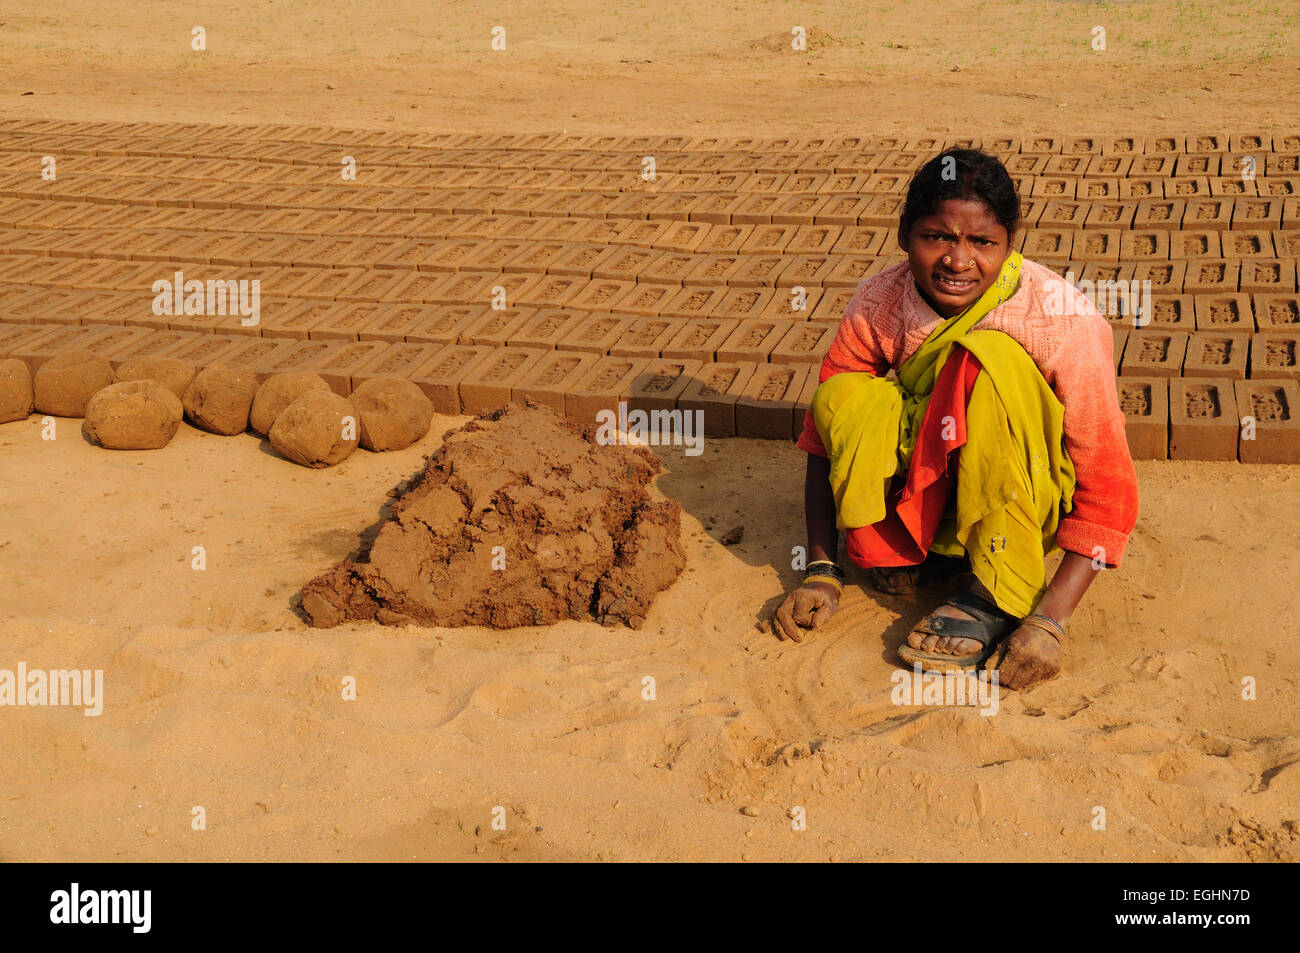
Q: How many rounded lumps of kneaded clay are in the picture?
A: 8